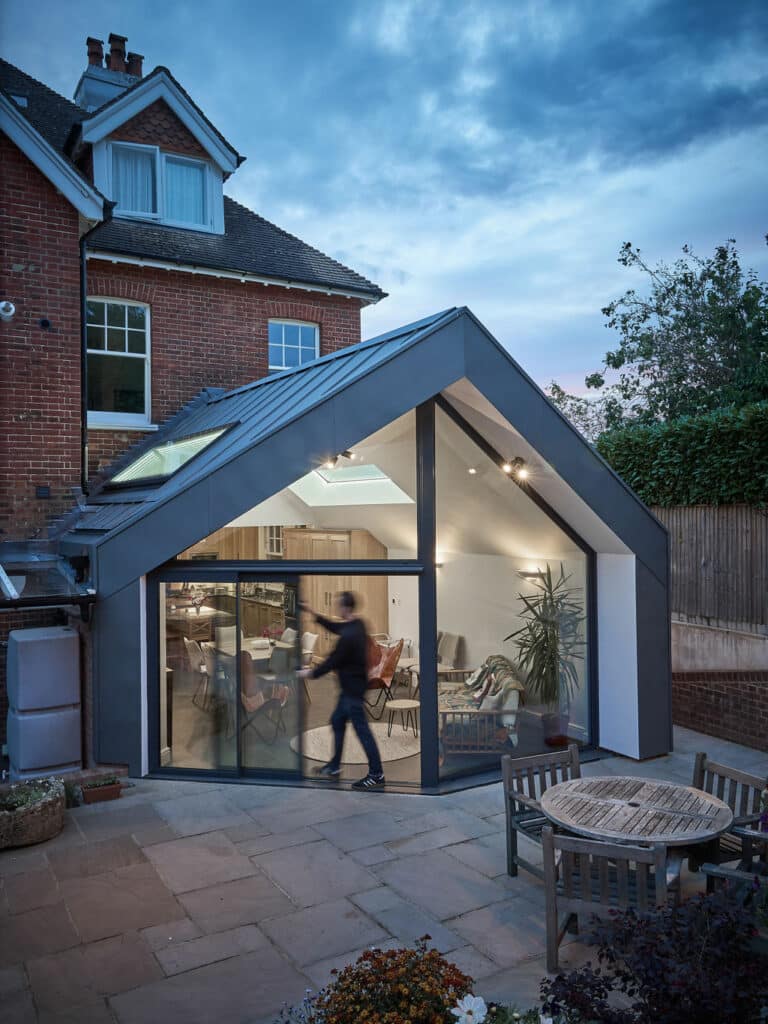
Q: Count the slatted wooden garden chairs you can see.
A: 4